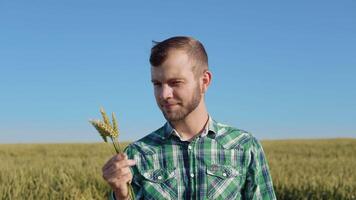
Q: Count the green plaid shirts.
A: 1